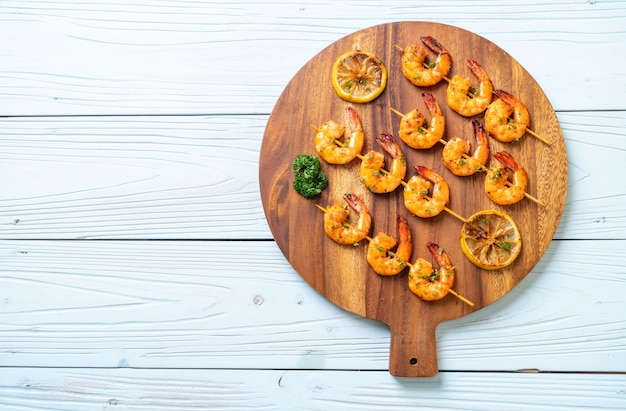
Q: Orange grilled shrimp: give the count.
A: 12